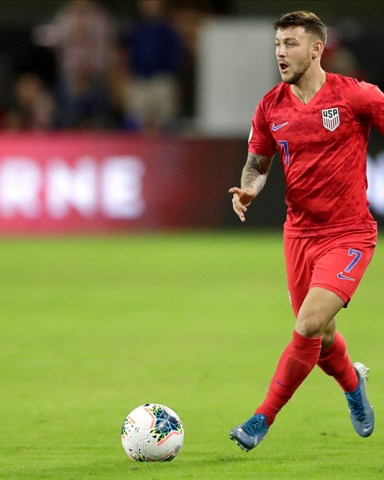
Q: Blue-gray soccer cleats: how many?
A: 2